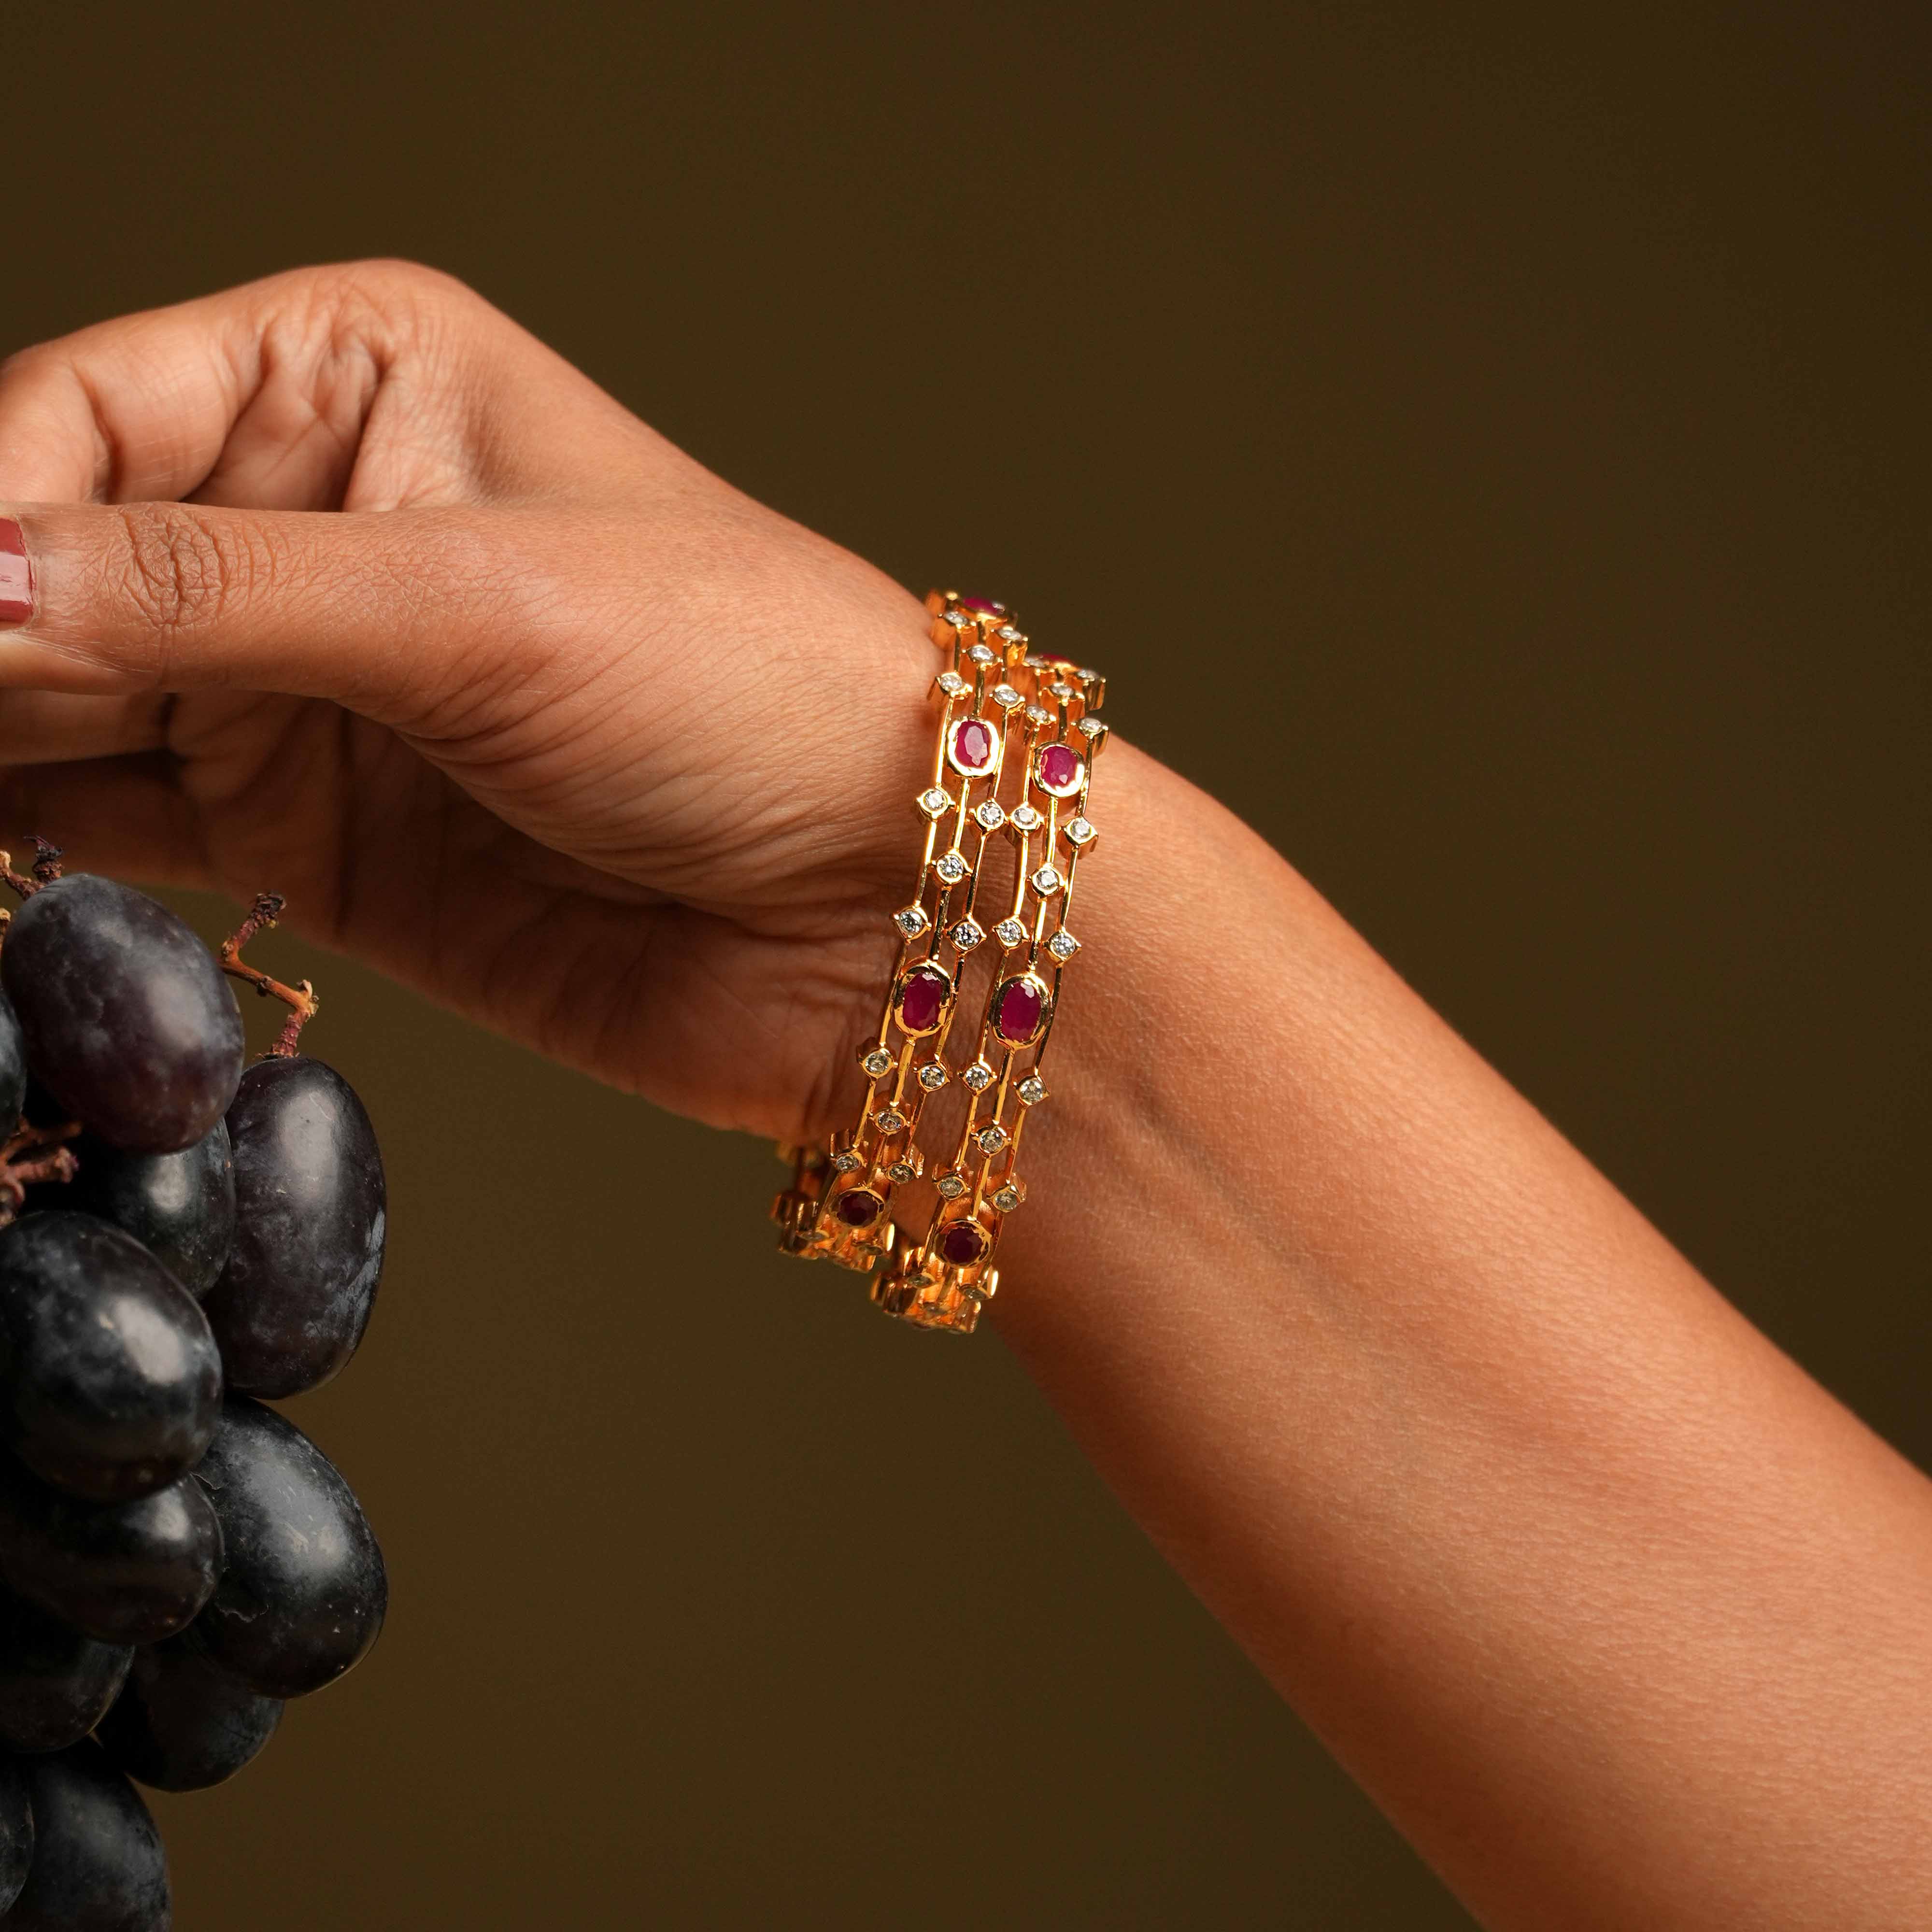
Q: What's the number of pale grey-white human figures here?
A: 0